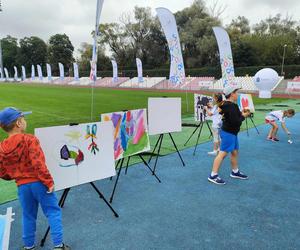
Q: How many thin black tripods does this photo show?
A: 5